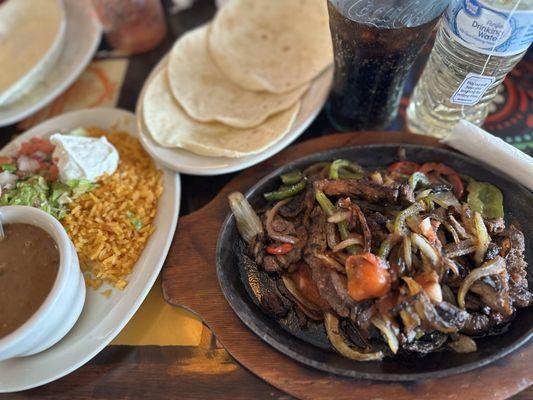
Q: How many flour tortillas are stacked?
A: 3